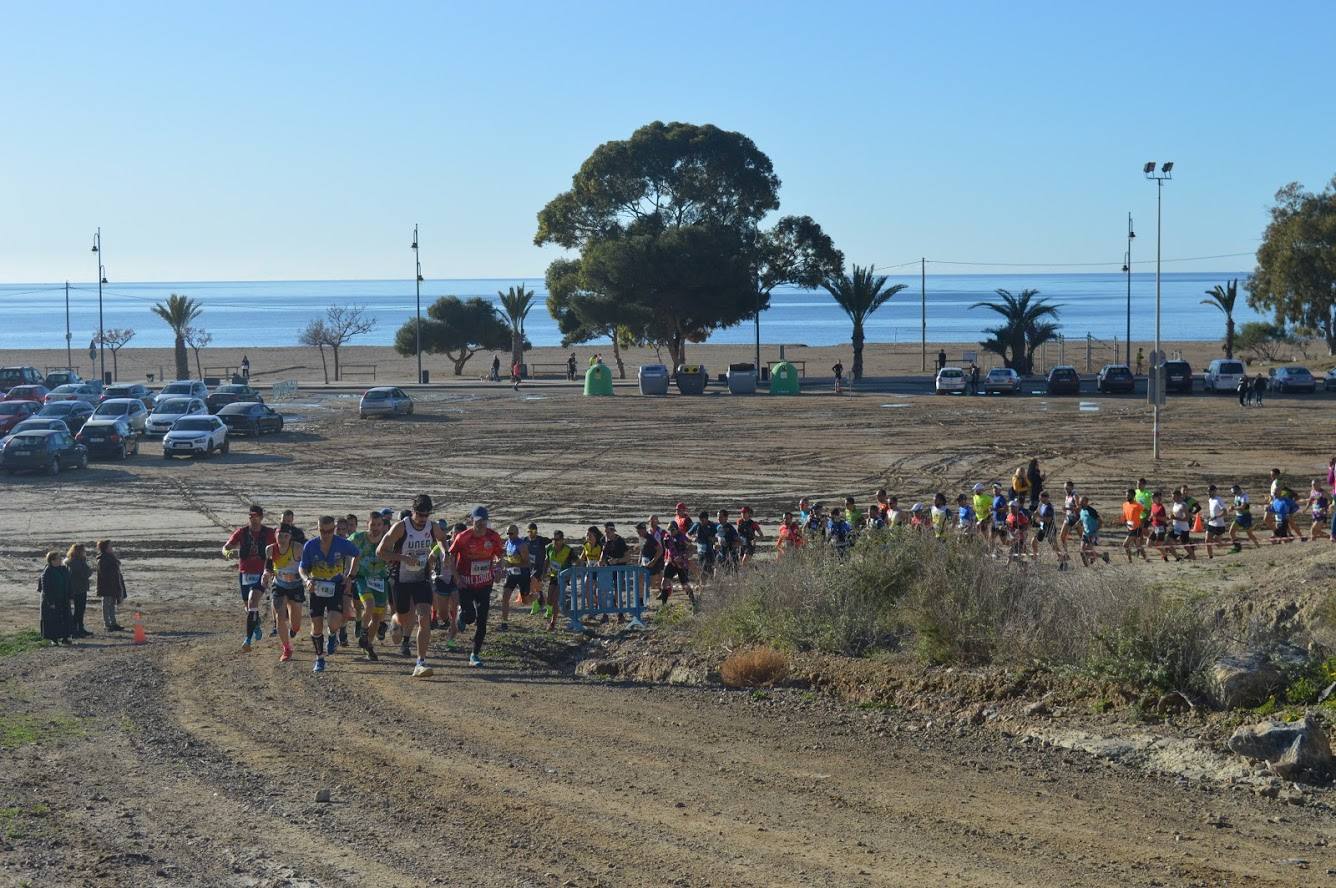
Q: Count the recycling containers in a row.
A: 5